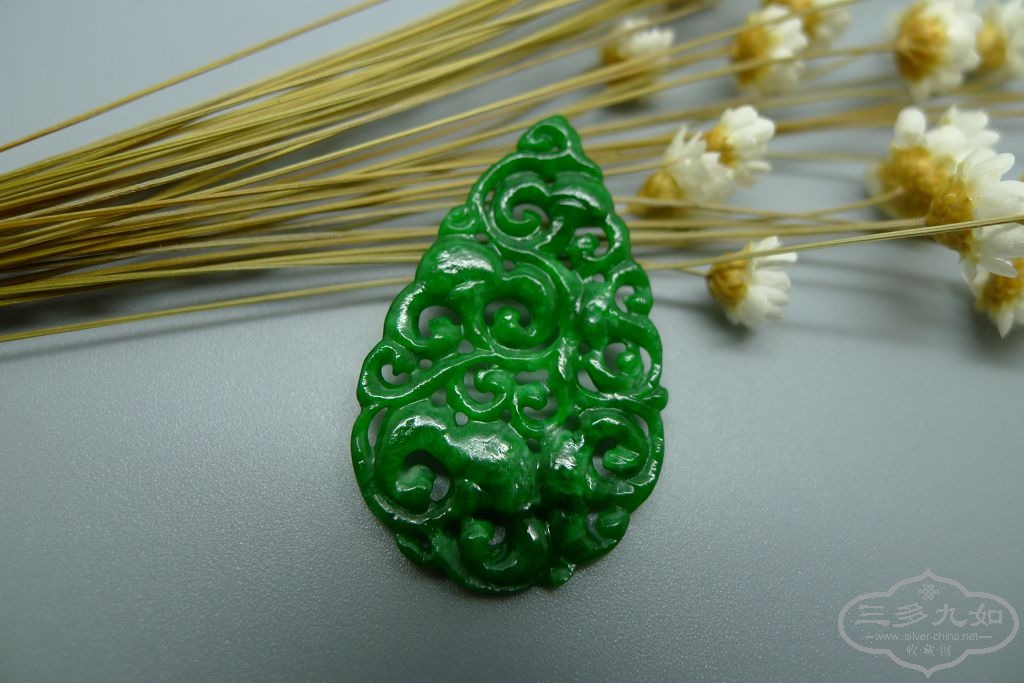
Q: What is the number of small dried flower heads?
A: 11